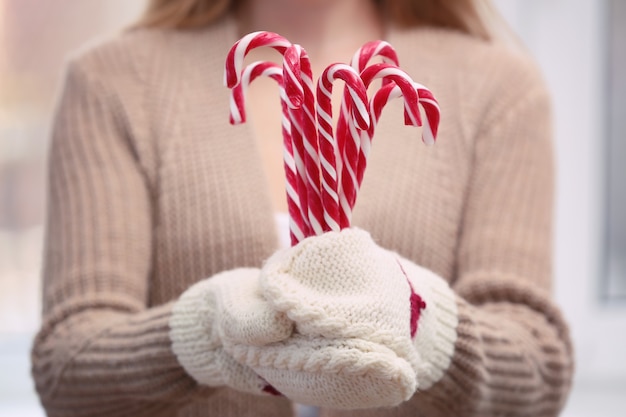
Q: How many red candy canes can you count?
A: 7